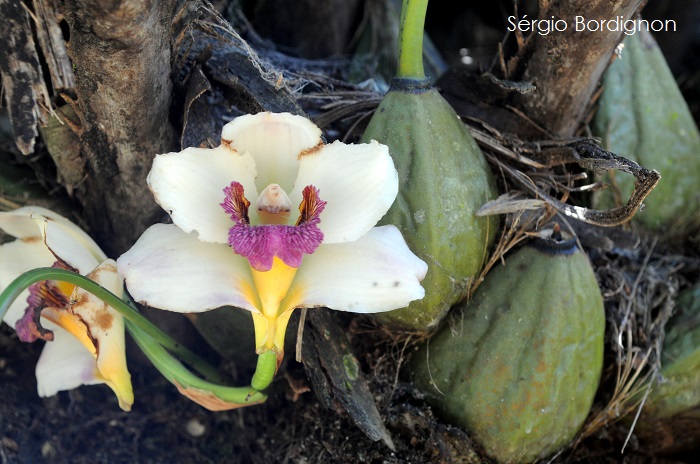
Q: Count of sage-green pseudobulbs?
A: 4